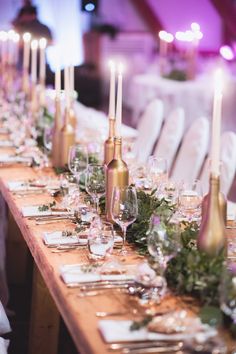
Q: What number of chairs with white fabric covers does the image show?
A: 4